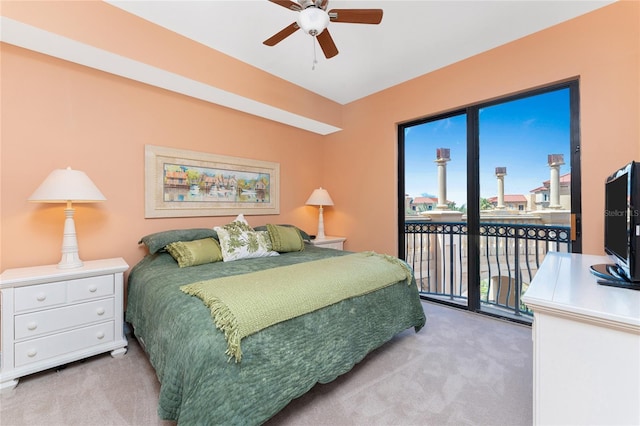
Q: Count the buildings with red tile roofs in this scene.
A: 3